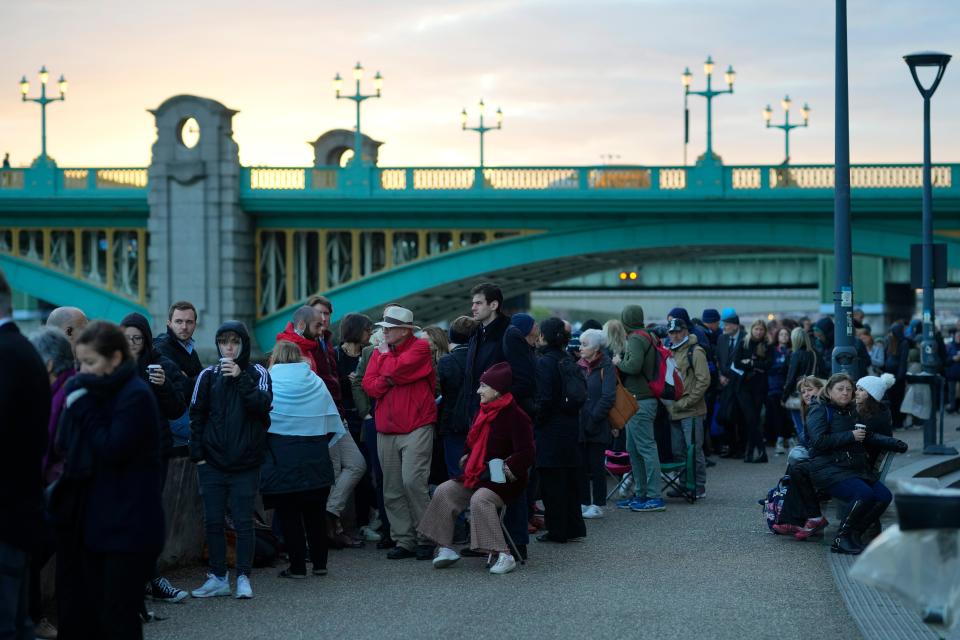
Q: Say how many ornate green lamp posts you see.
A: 5